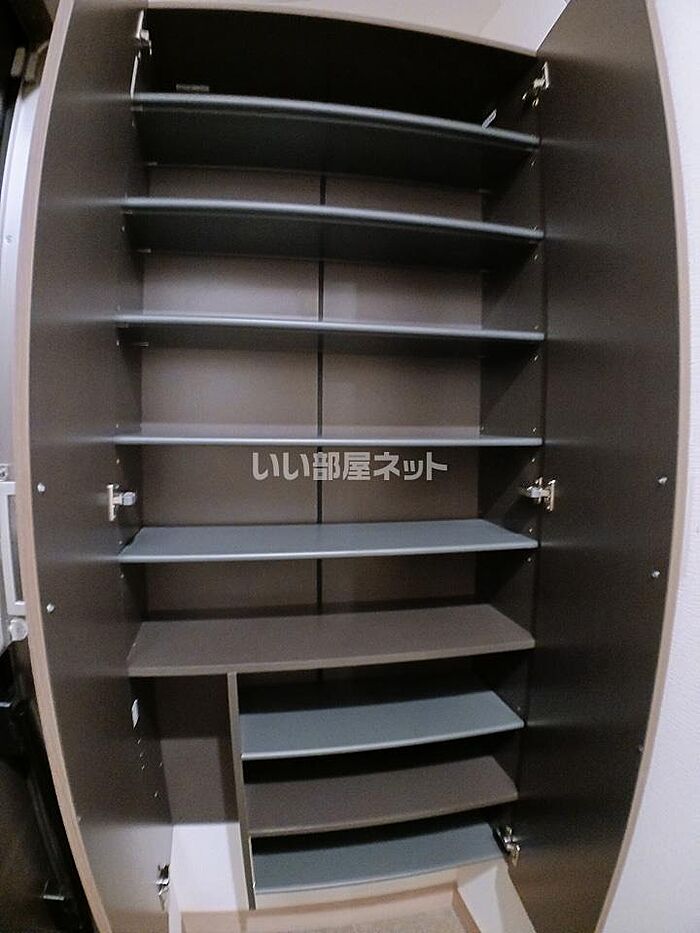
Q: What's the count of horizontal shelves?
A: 9